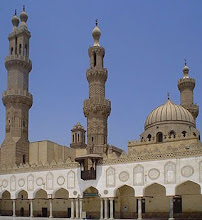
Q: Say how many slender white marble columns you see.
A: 11